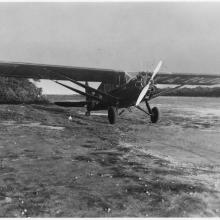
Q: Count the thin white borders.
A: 2